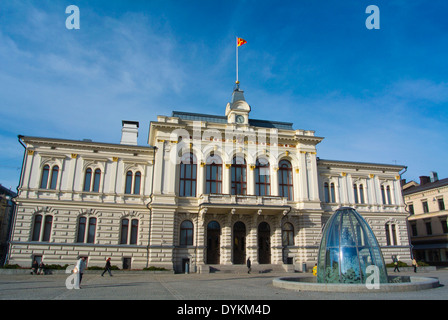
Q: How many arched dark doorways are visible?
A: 3